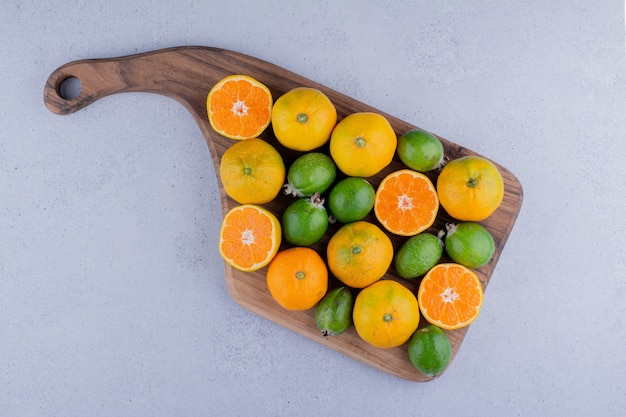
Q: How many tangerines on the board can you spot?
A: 11